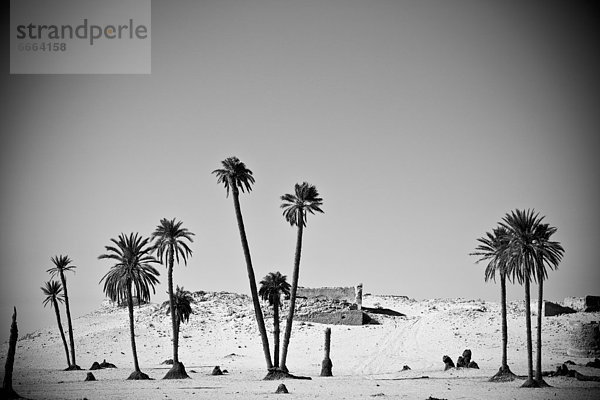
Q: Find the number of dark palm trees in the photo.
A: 11